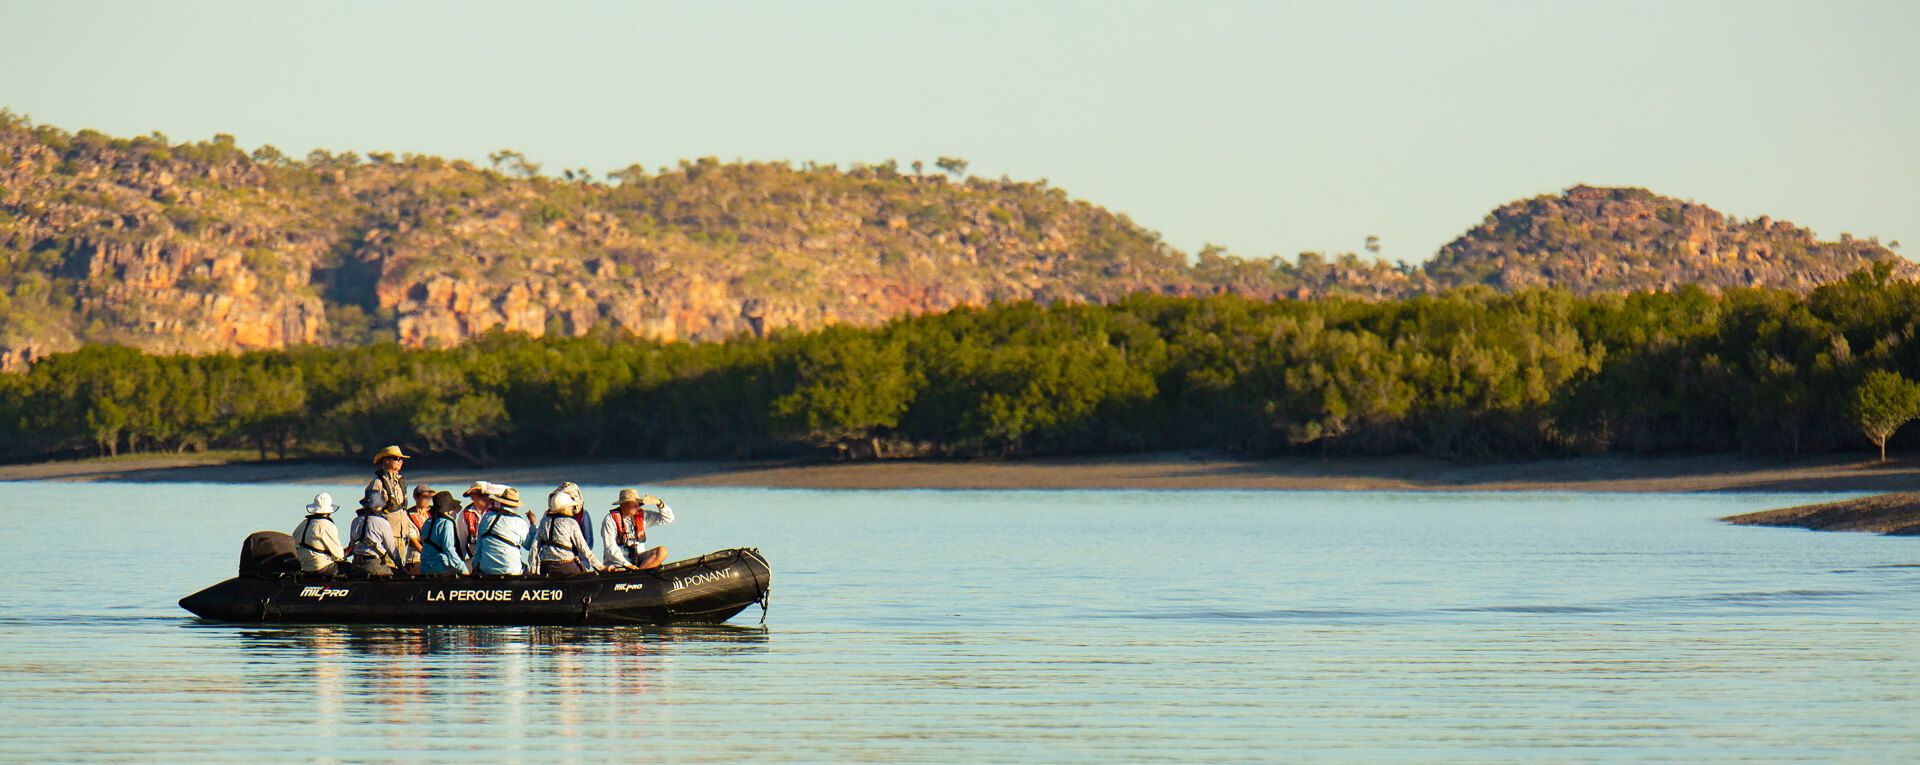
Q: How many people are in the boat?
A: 10